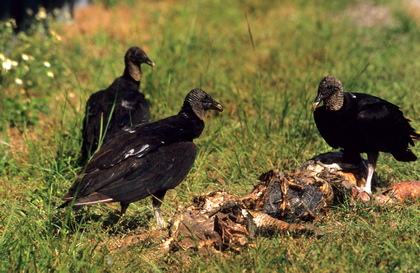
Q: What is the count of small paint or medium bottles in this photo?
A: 0